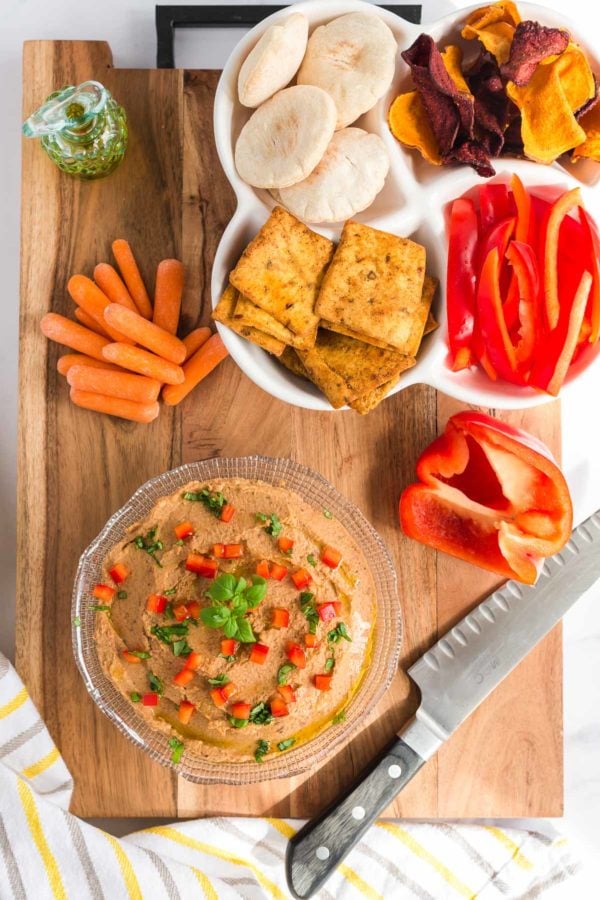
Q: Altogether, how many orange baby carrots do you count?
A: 13